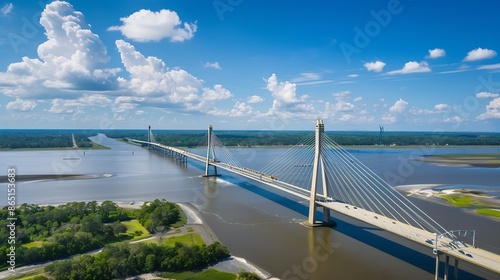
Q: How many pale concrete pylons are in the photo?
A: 3